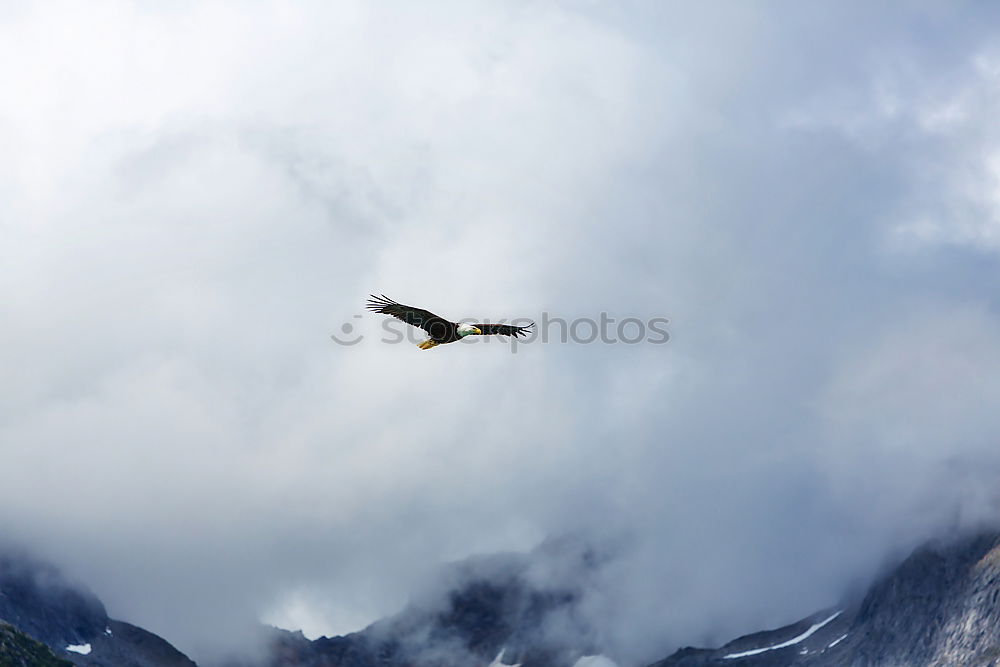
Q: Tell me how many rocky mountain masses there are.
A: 3